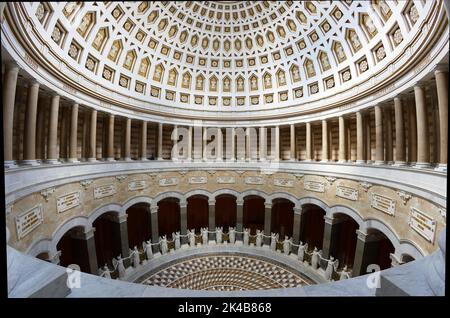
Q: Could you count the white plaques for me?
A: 13